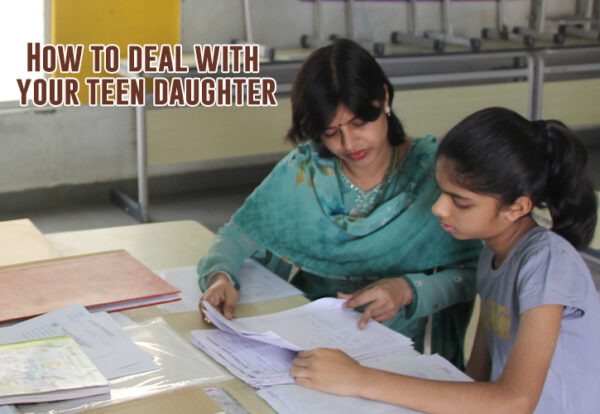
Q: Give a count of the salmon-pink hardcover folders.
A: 1